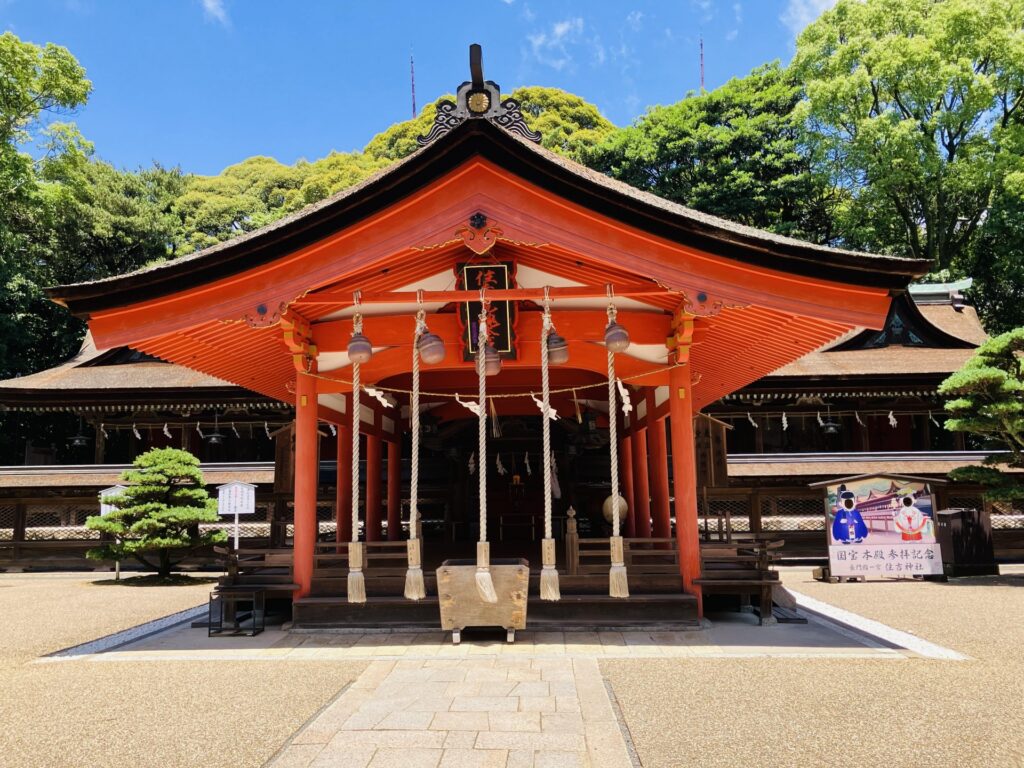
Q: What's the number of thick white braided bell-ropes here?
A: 5